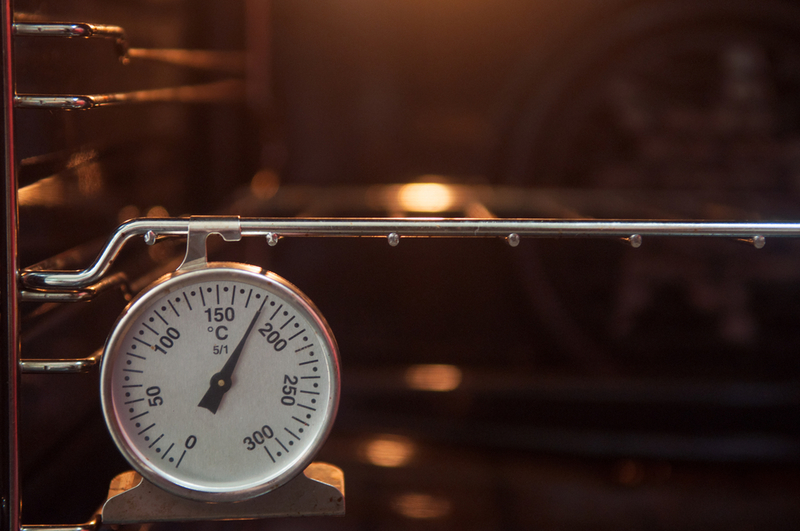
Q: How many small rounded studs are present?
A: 6